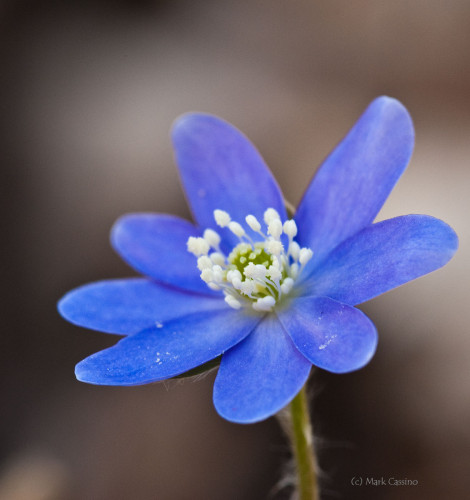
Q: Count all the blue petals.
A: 8